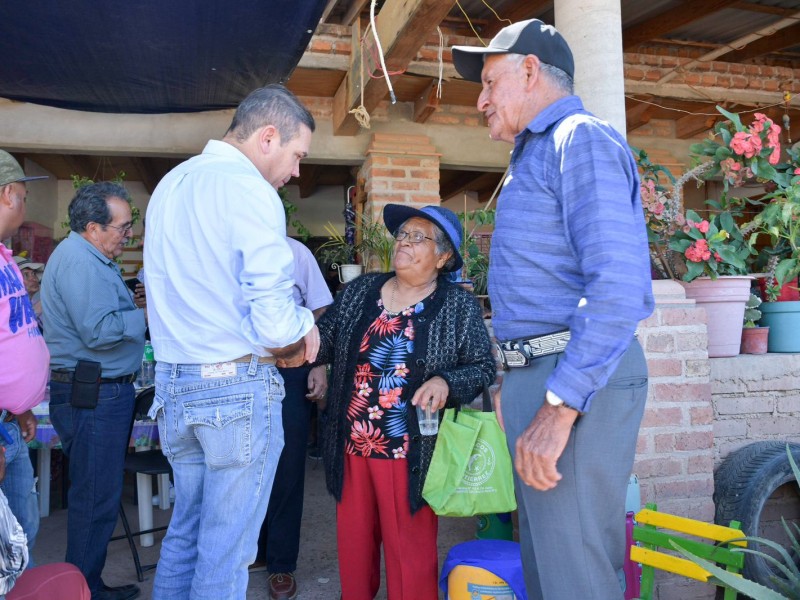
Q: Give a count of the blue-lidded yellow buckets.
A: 1